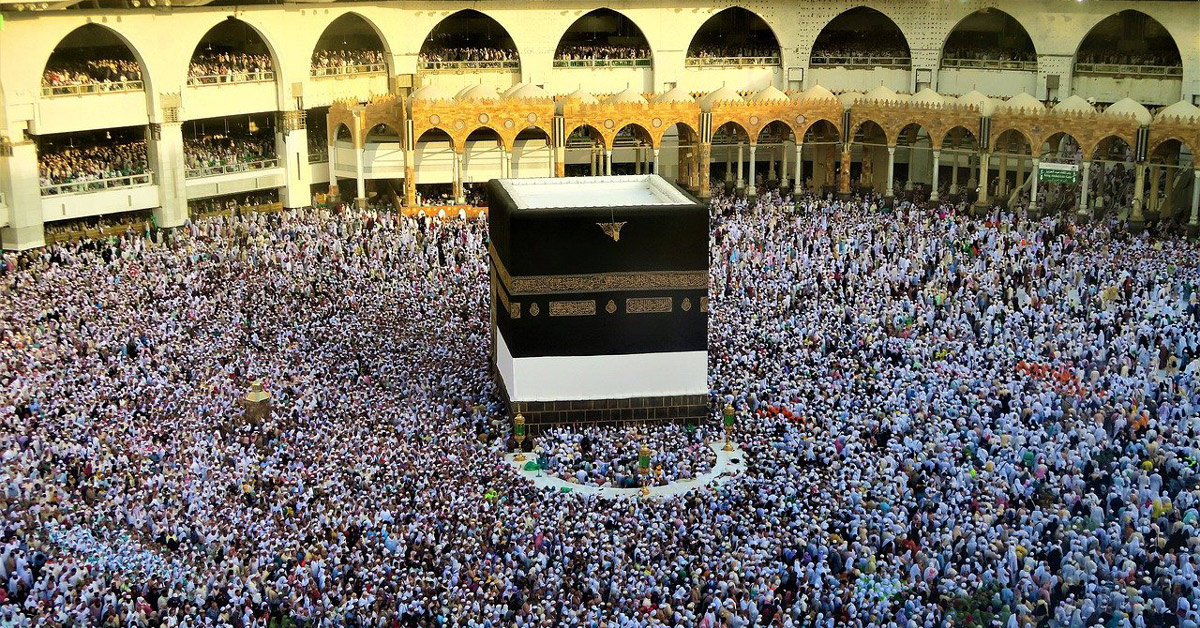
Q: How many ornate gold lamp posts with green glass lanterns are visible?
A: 3